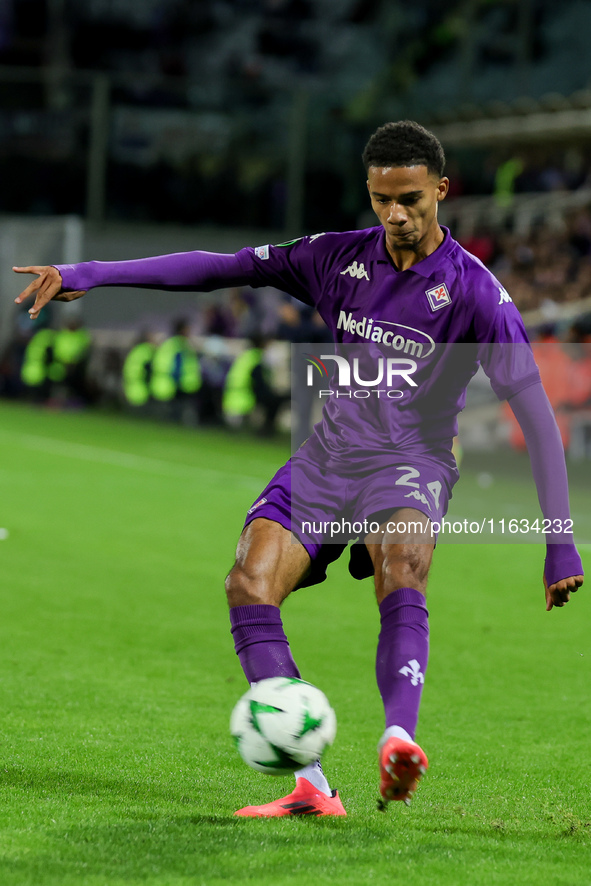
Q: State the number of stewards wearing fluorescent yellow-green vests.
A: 5